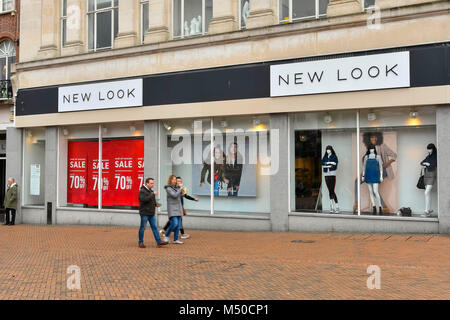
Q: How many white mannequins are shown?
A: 3